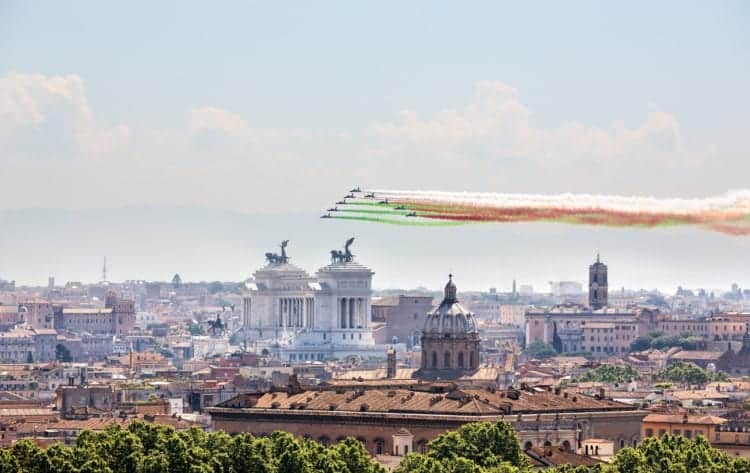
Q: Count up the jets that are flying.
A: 9